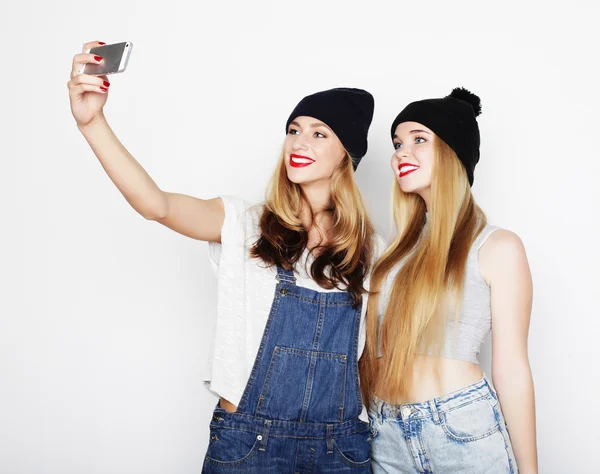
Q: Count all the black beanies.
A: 2